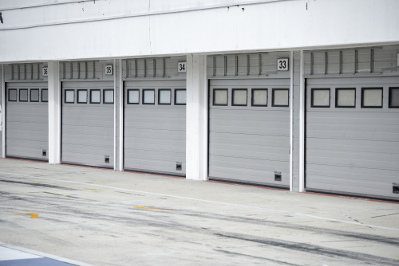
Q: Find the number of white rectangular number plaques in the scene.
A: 4